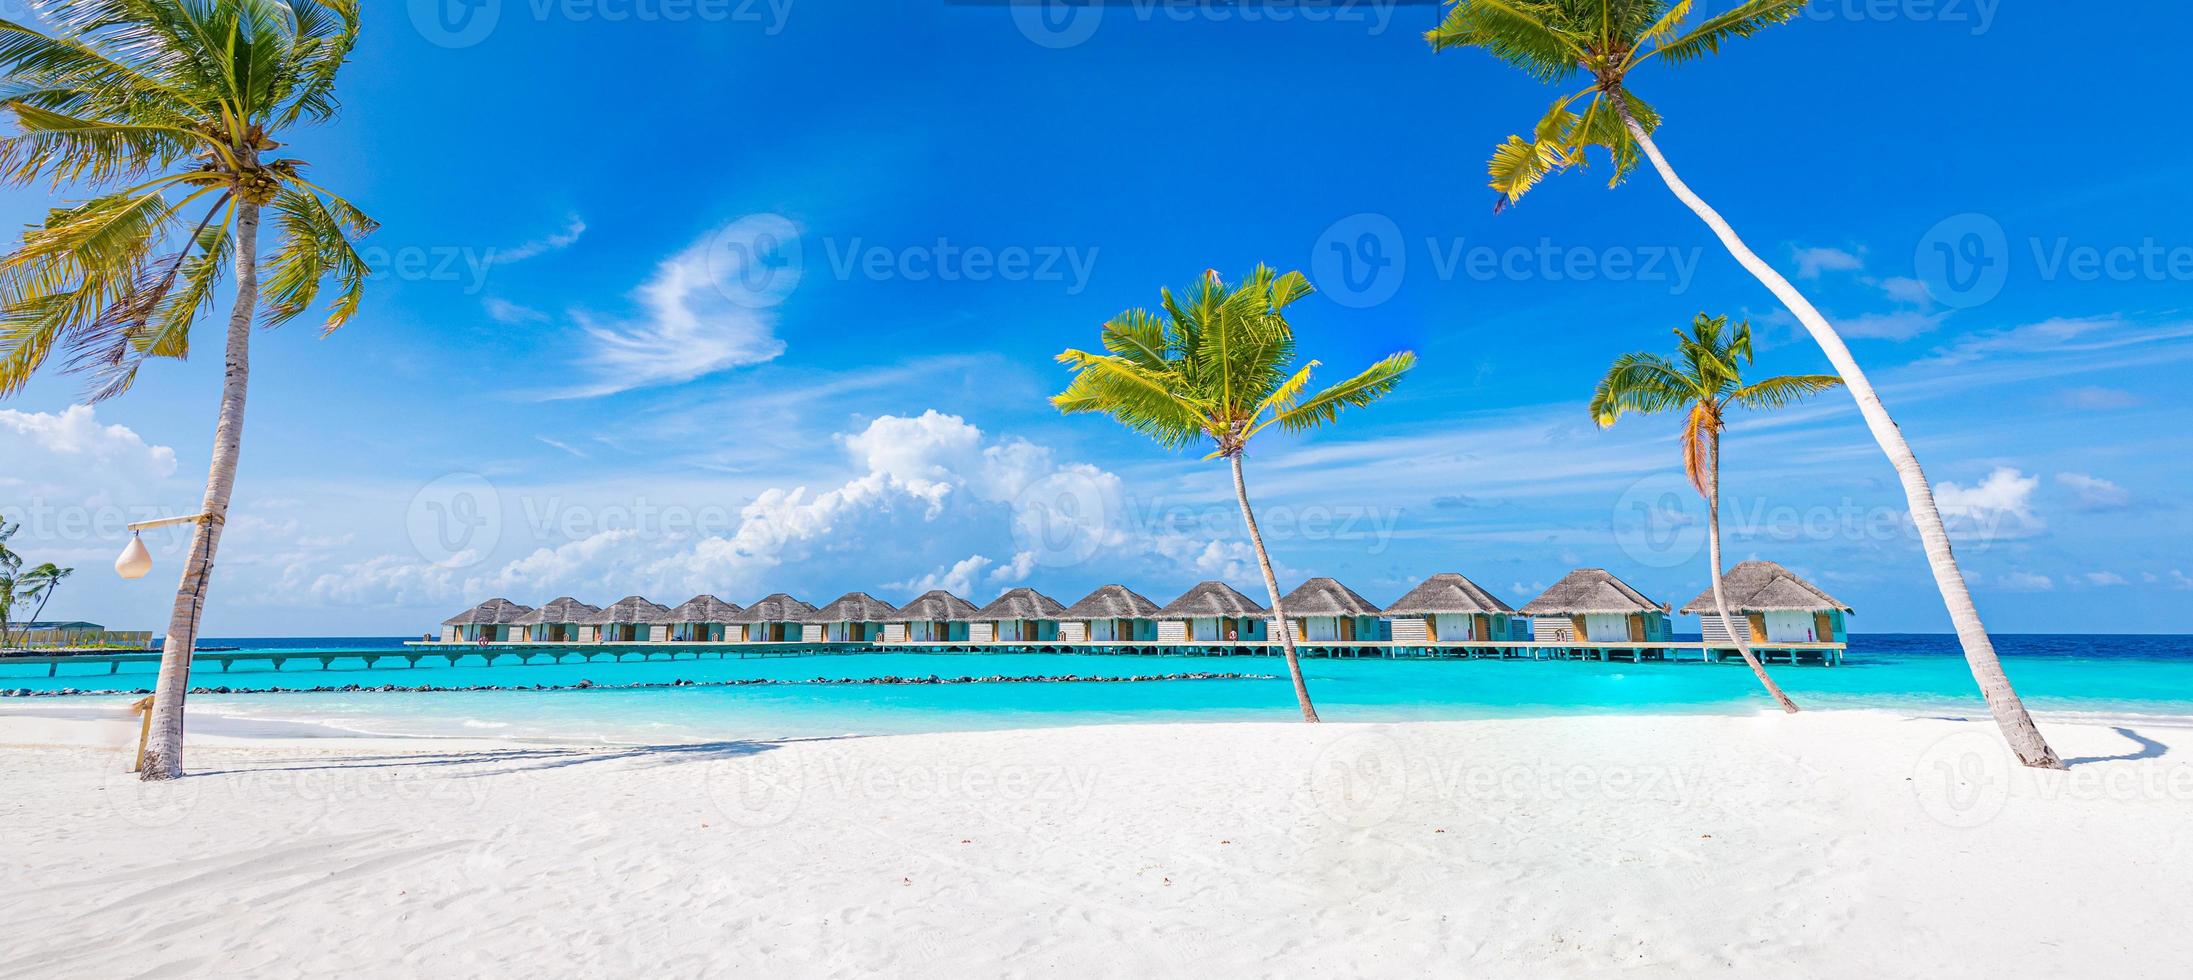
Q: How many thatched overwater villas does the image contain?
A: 14